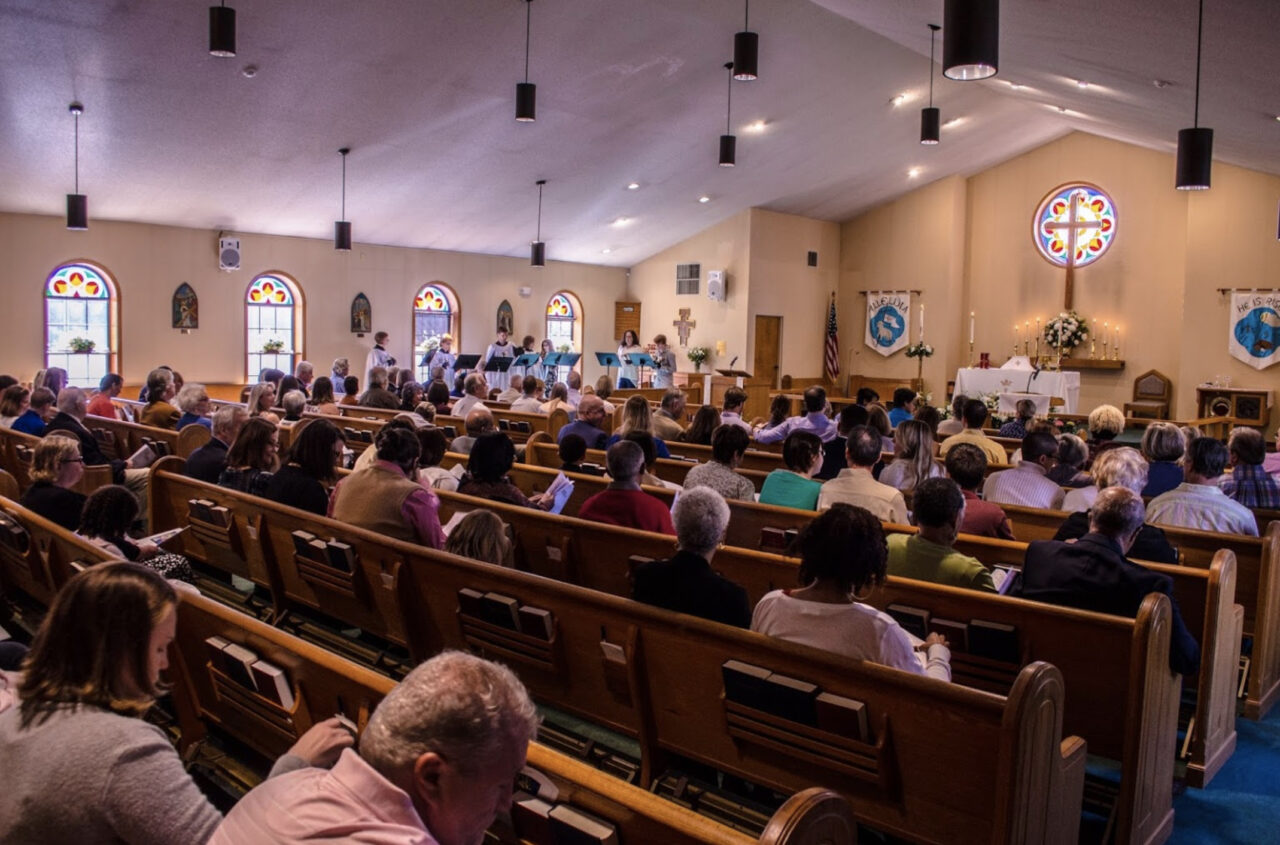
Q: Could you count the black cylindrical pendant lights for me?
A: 10